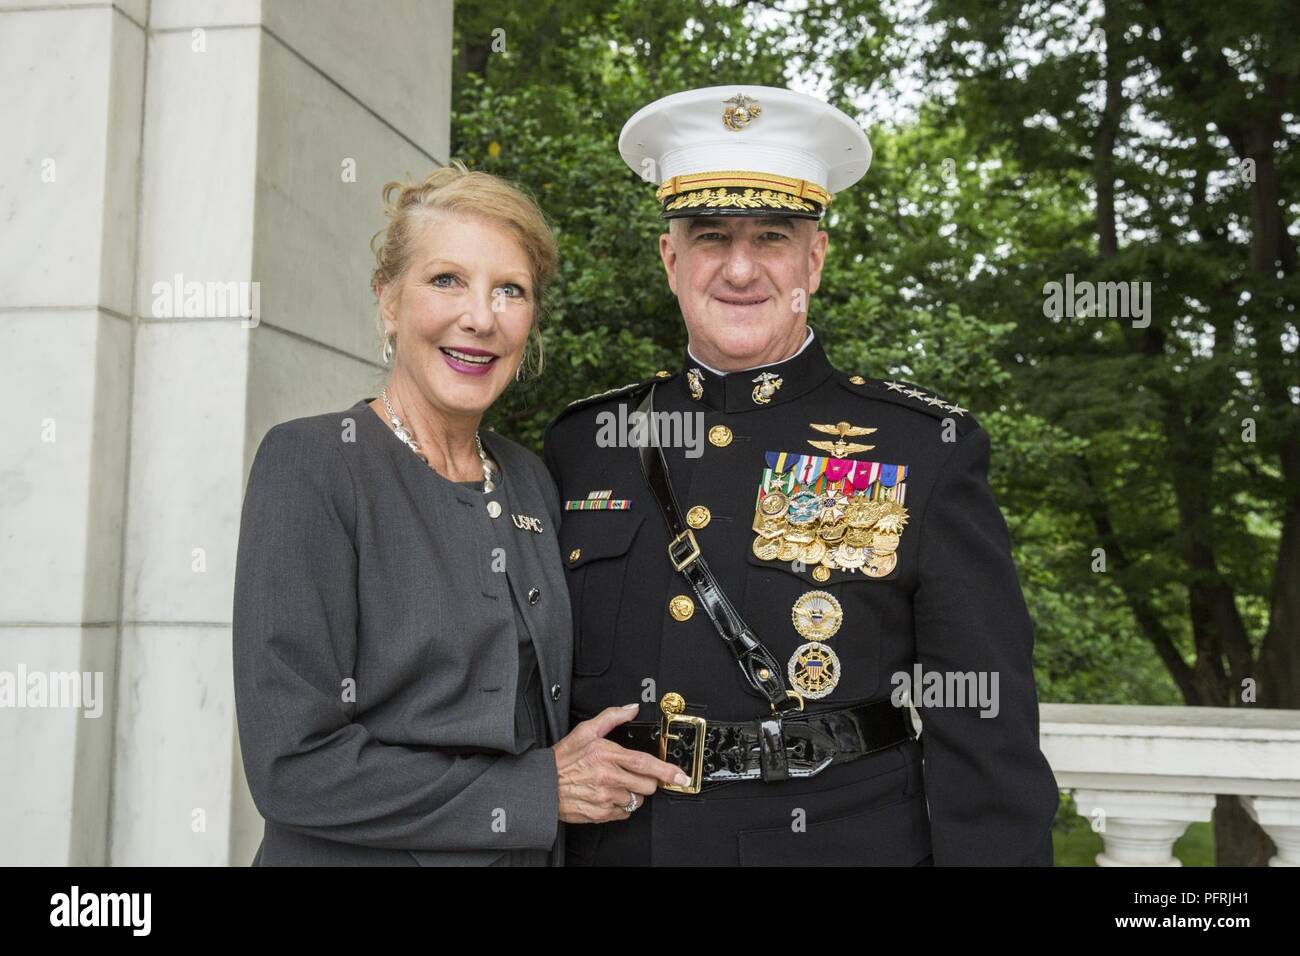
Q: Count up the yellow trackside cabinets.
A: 0